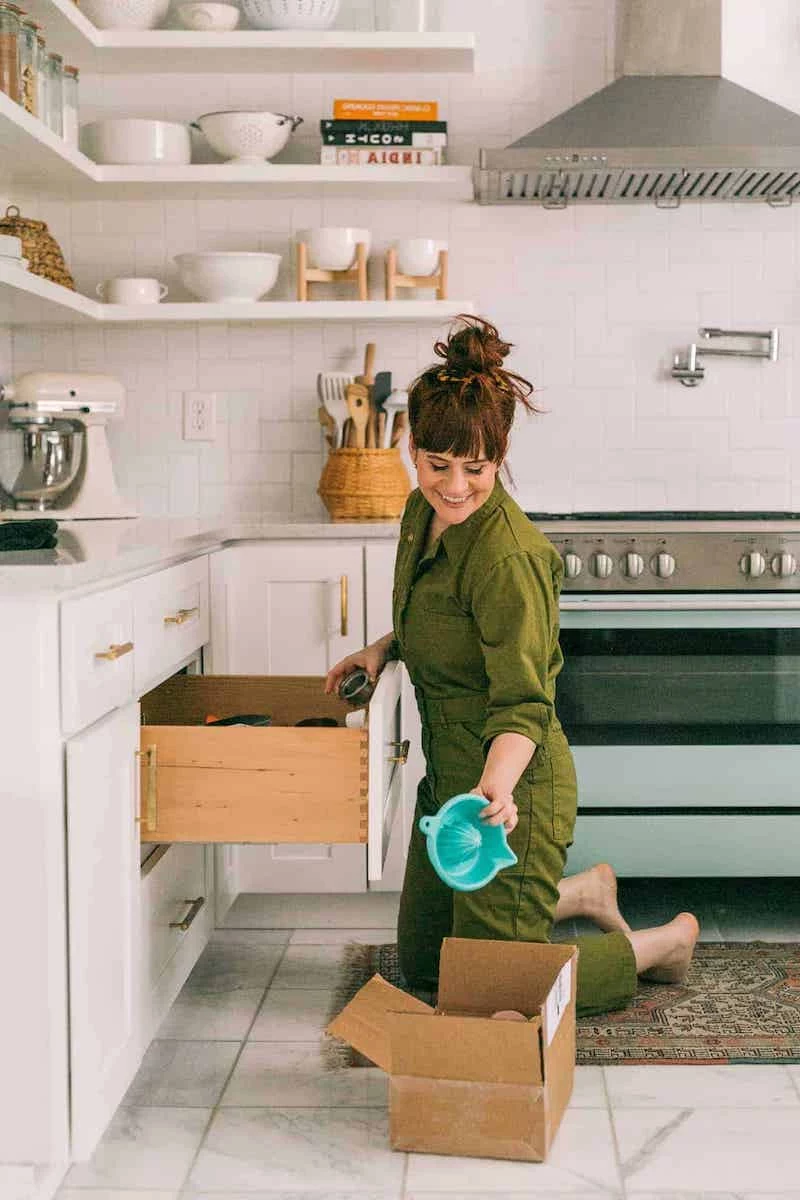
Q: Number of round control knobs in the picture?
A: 6